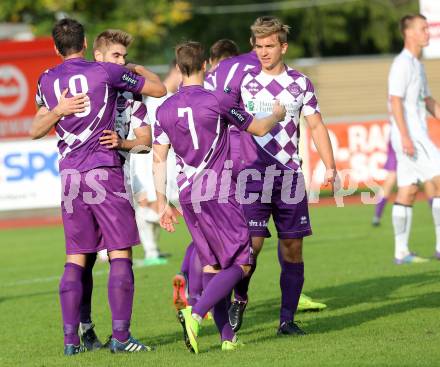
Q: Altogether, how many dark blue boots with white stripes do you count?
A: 2